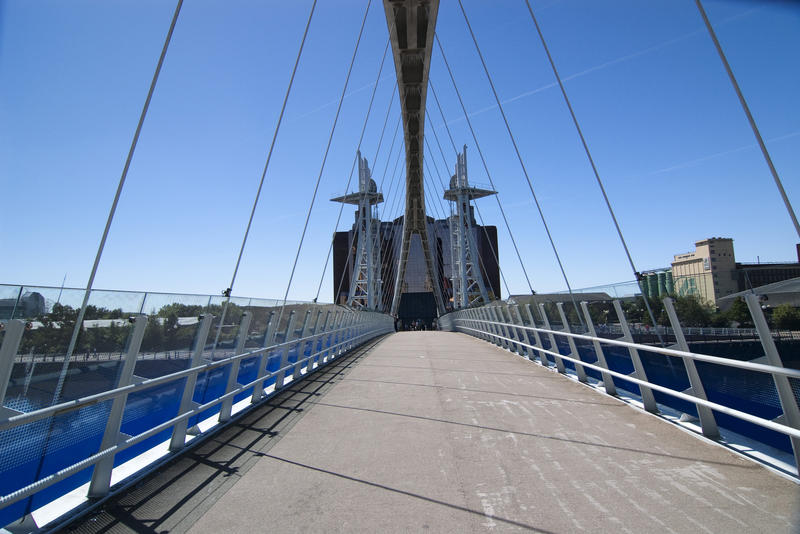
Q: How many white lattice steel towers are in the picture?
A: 2